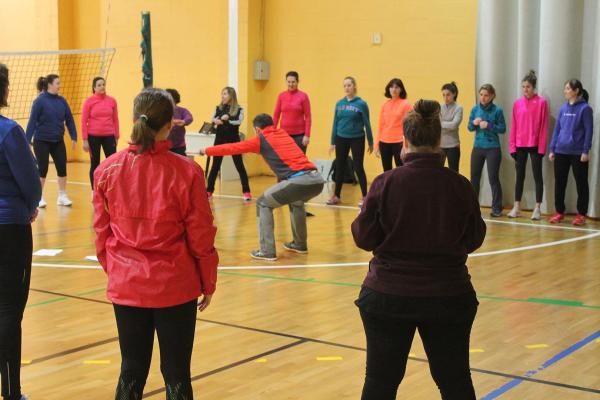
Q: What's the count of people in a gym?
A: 15